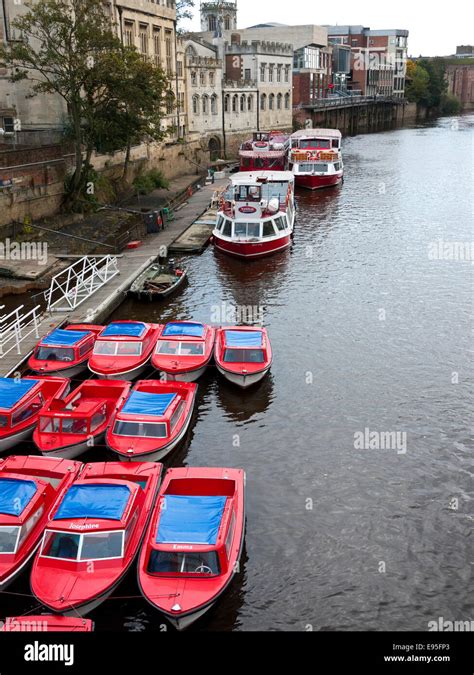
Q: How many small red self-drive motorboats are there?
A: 11